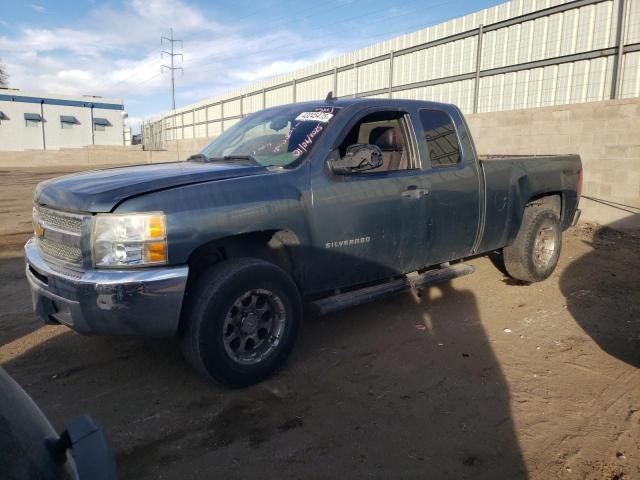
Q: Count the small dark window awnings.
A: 4